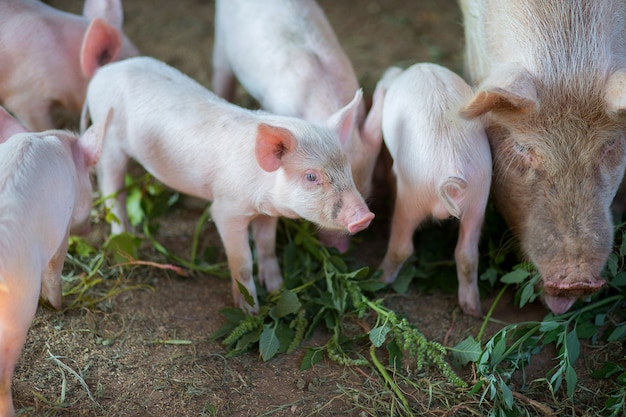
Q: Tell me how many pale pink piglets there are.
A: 5